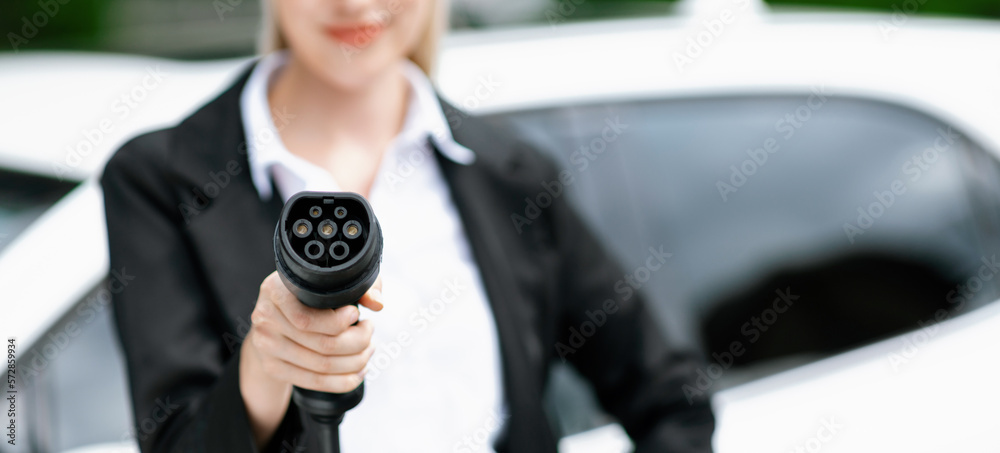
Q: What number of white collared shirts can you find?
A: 1